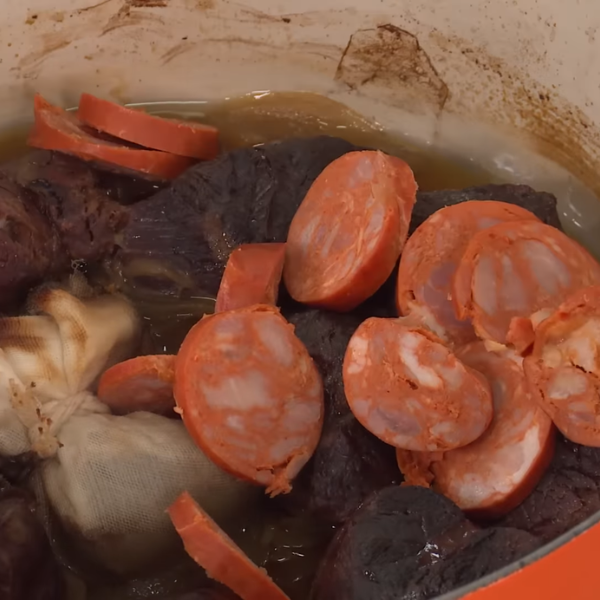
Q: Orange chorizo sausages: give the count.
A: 12